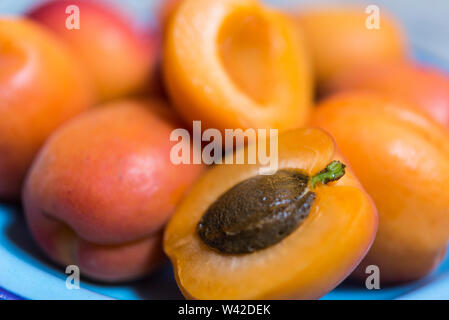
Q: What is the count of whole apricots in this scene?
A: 6